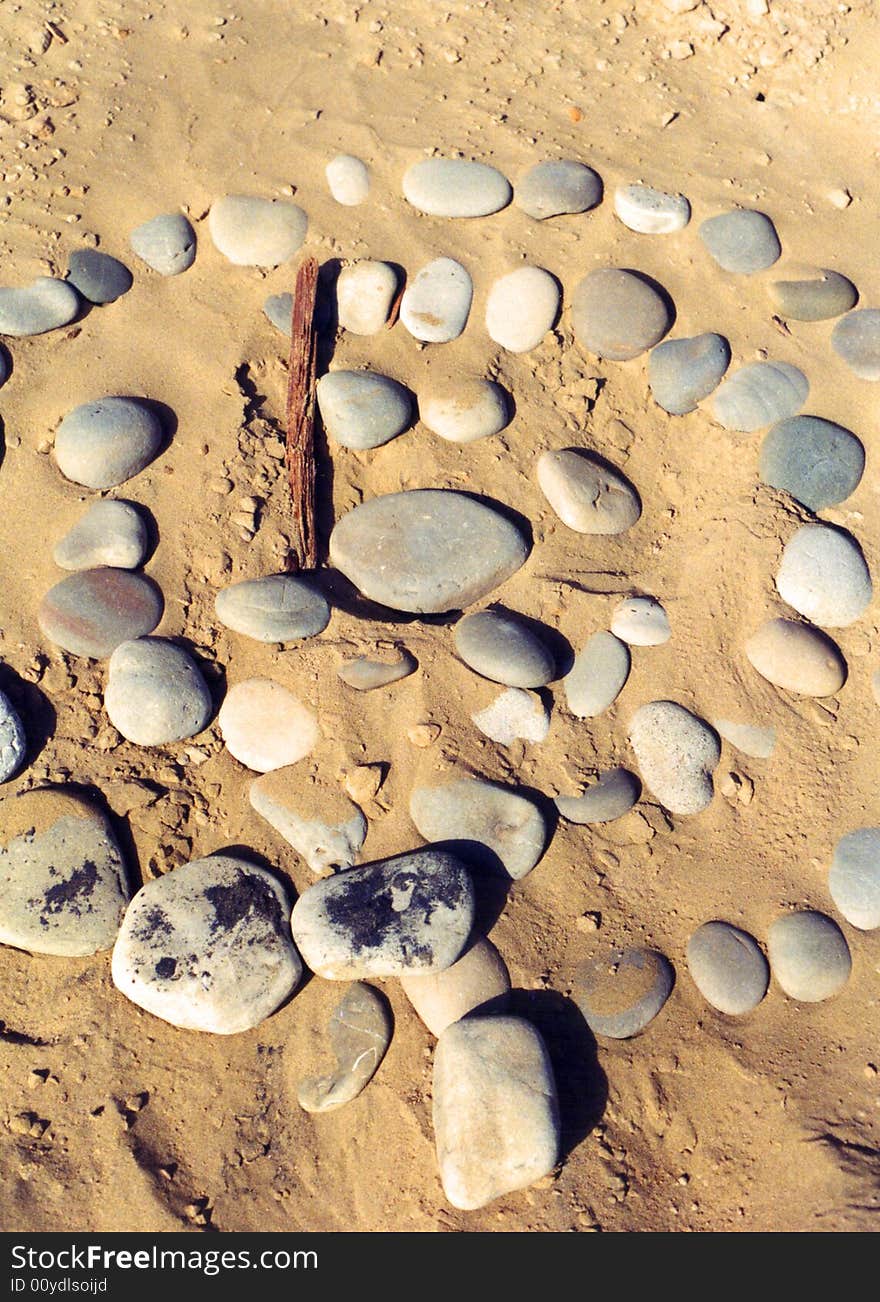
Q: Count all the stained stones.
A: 3